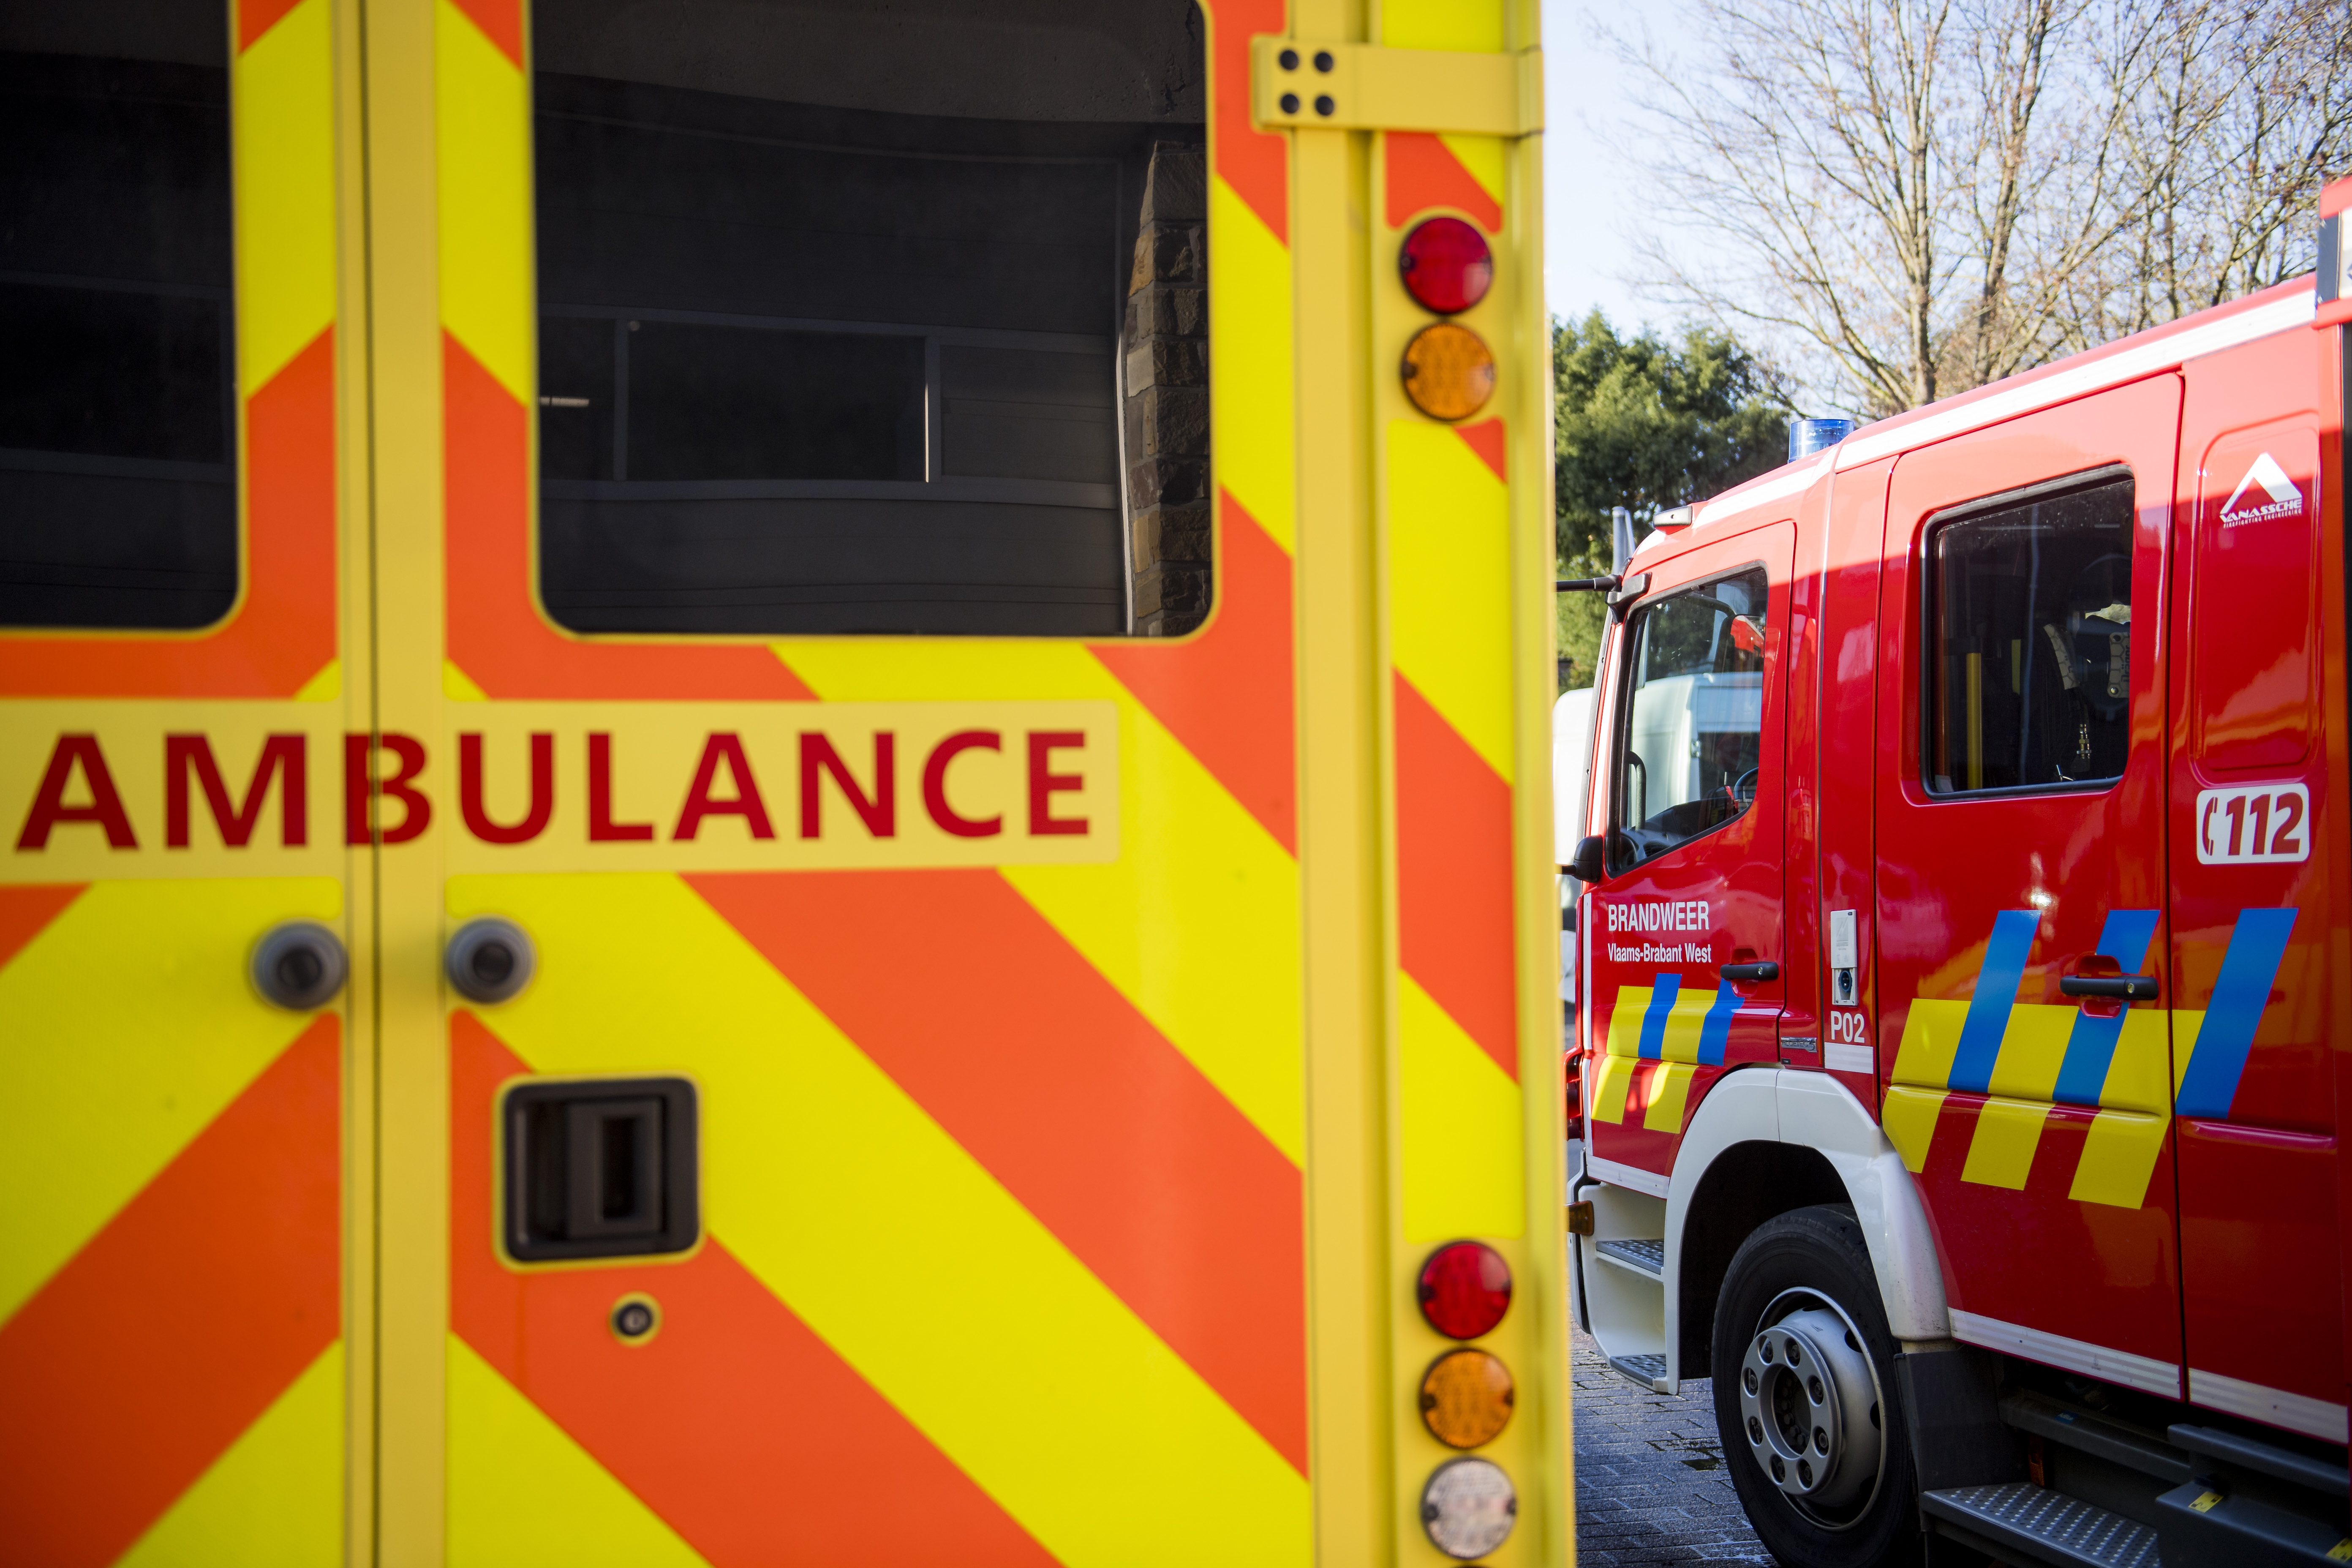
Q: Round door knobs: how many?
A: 2